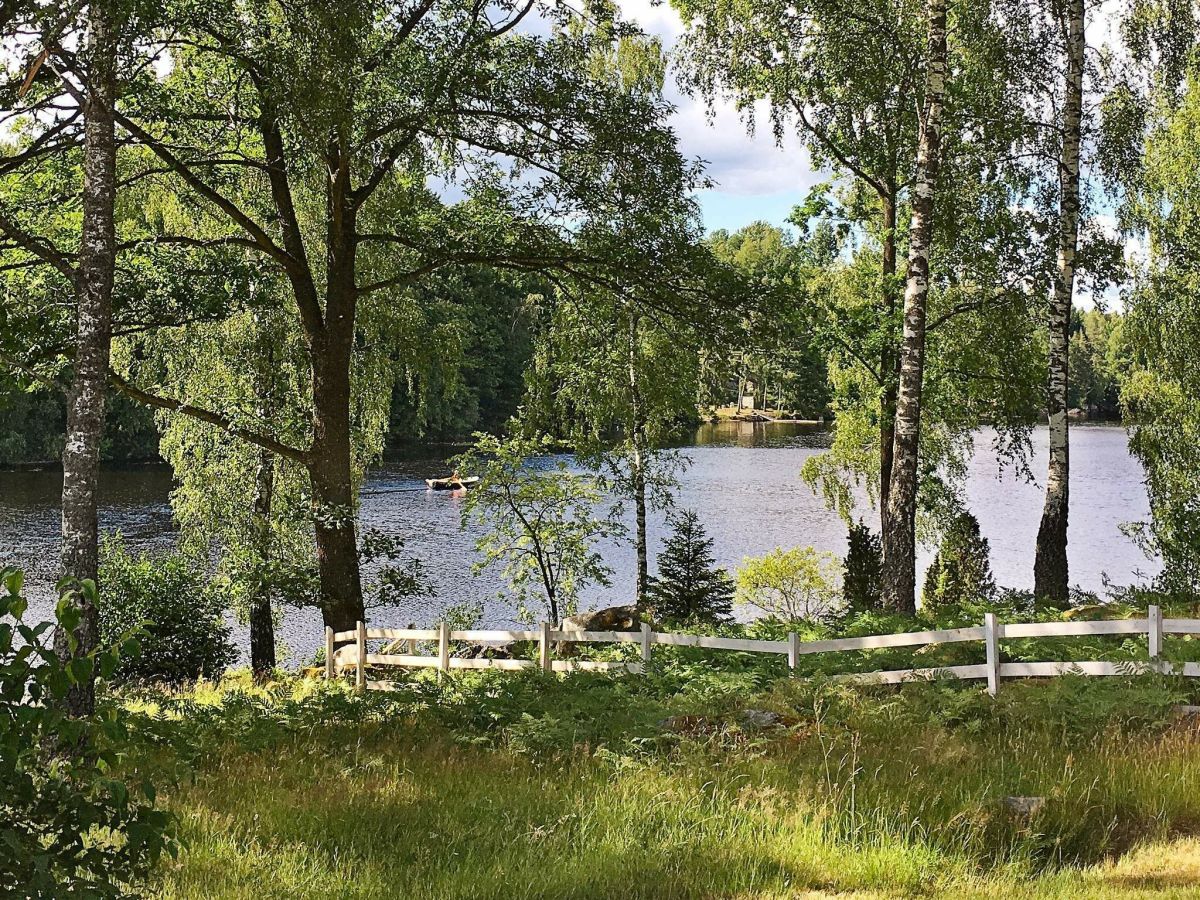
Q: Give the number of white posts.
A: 8